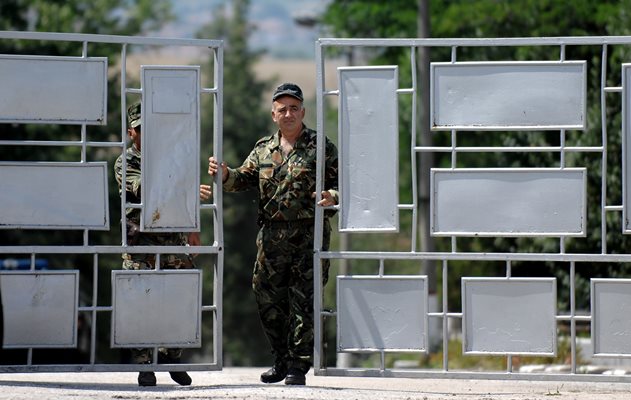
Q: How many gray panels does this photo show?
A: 12